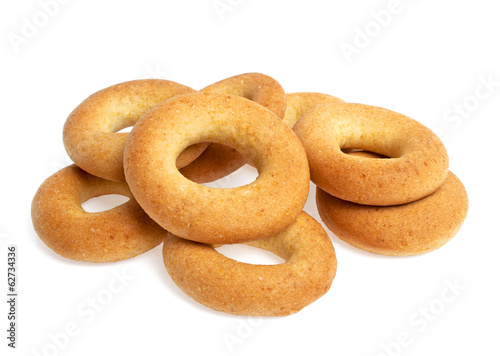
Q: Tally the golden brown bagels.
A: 8